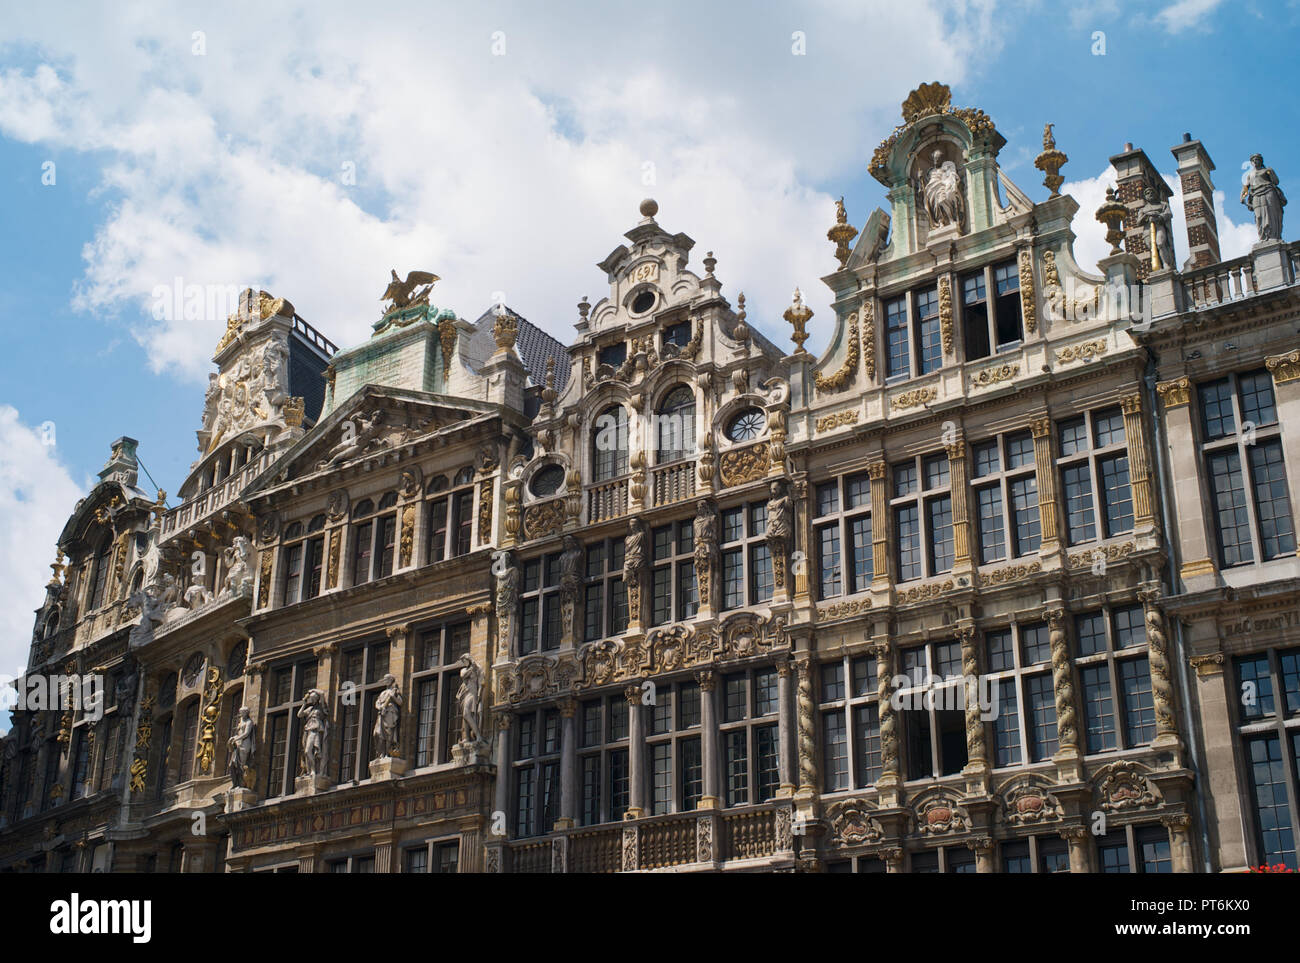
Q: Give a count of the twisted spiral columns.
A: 5